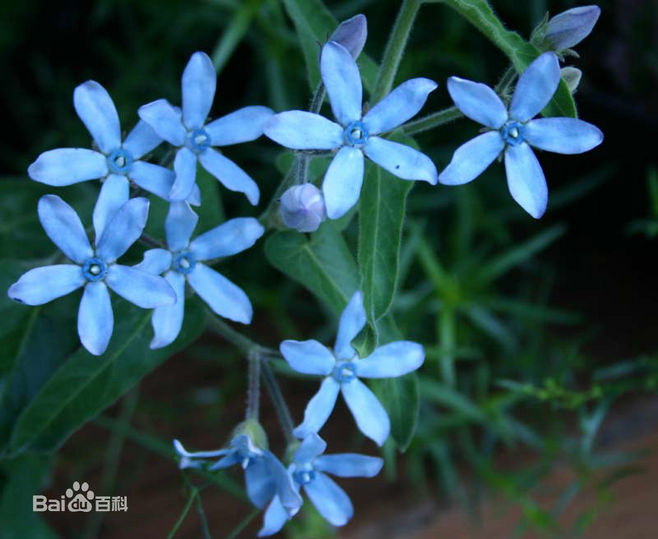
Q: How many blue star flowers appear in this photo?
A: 9